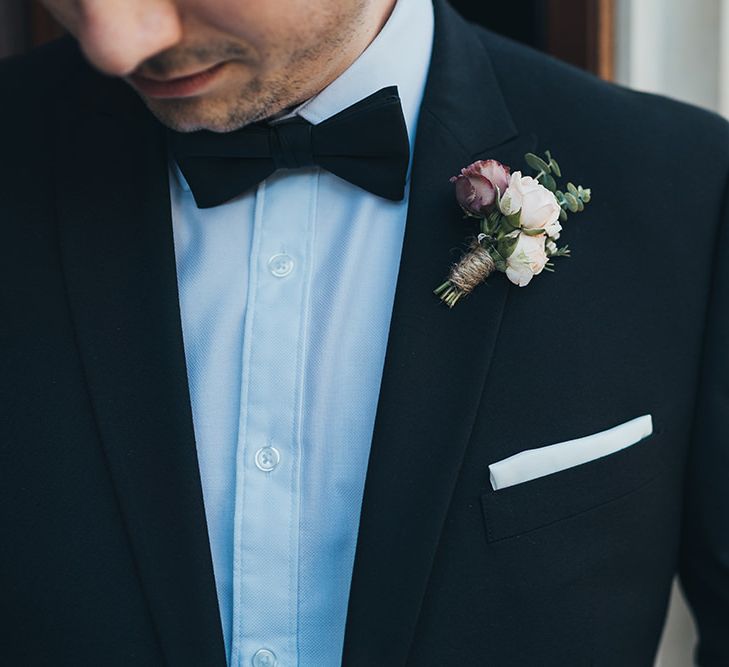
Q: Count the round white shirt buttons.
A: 3